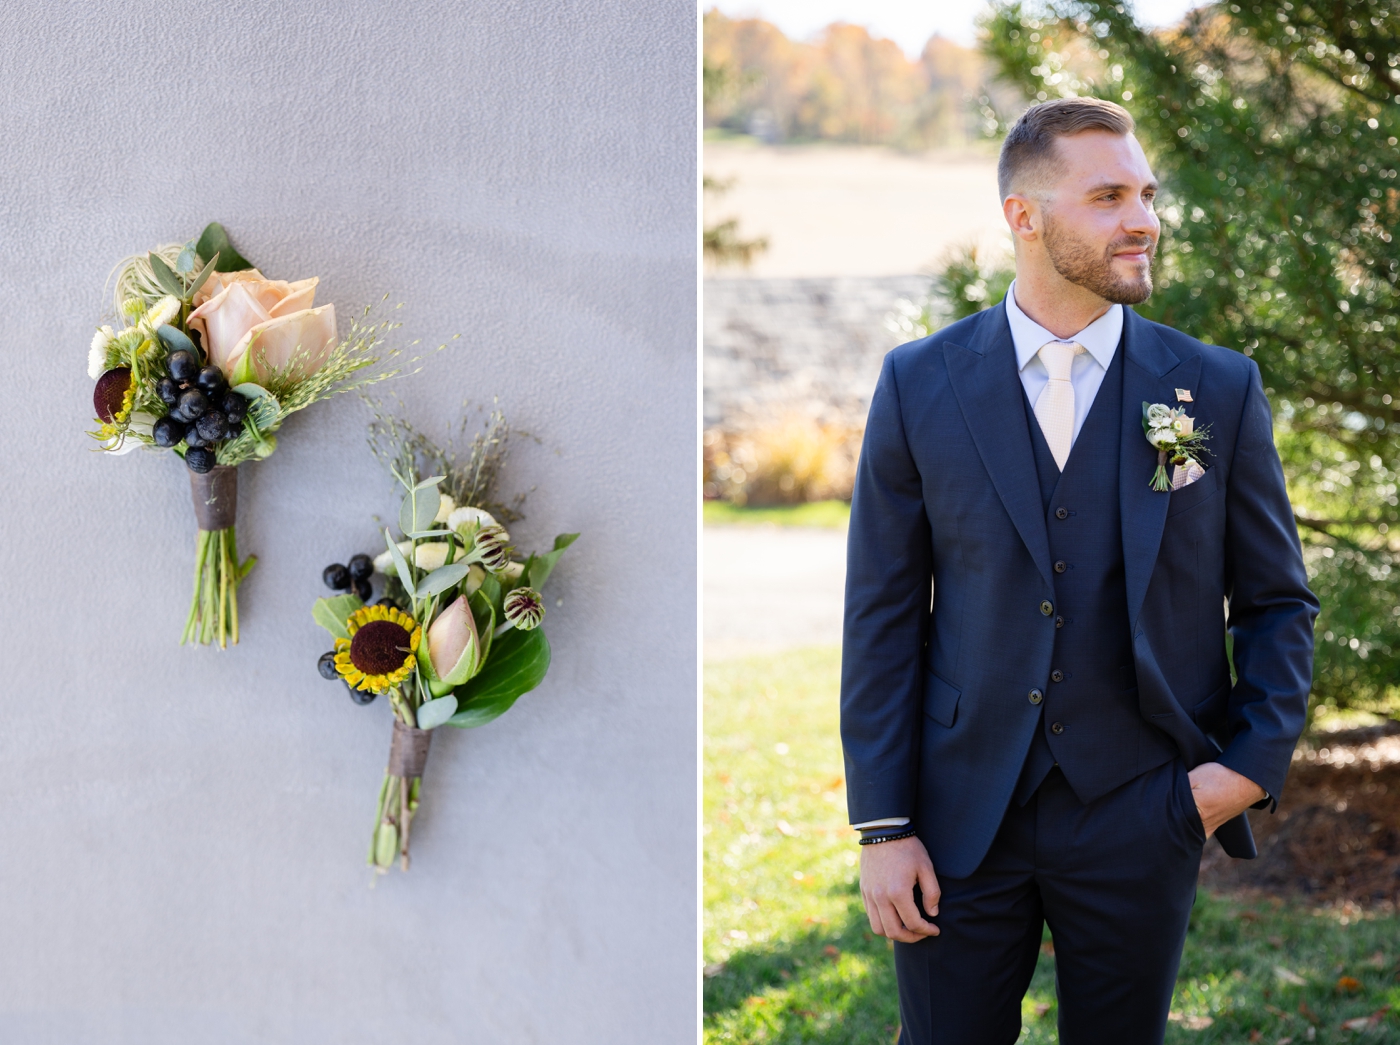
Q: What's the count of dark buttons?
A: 7